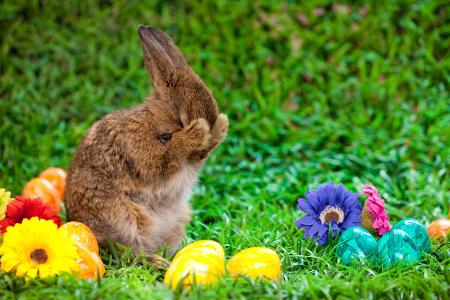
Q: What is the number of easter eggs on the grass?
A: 10